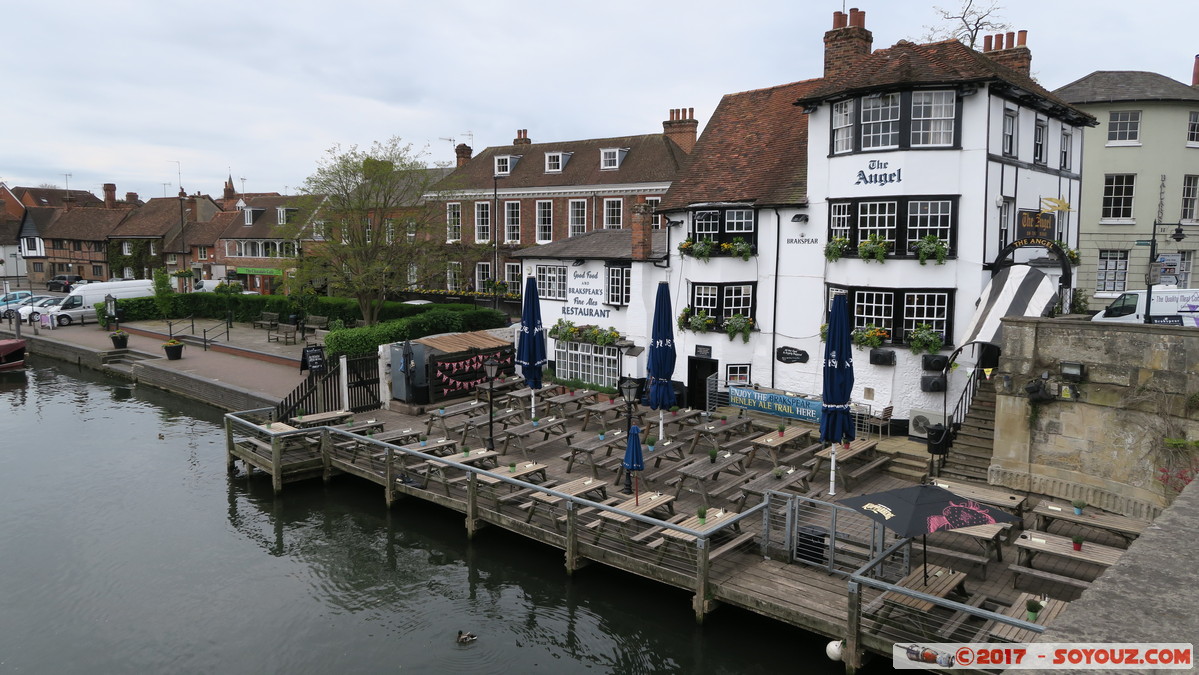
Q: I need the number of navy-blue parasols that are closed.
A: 4